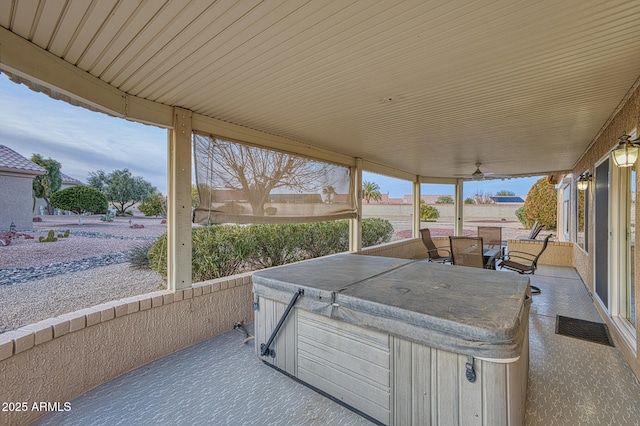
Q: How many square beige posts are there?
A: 4